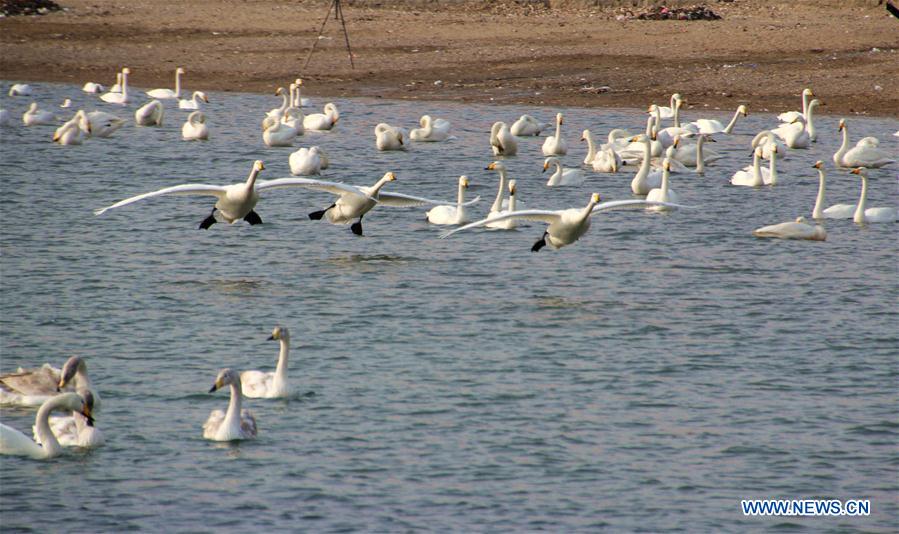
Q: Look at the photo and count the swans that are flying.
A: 3